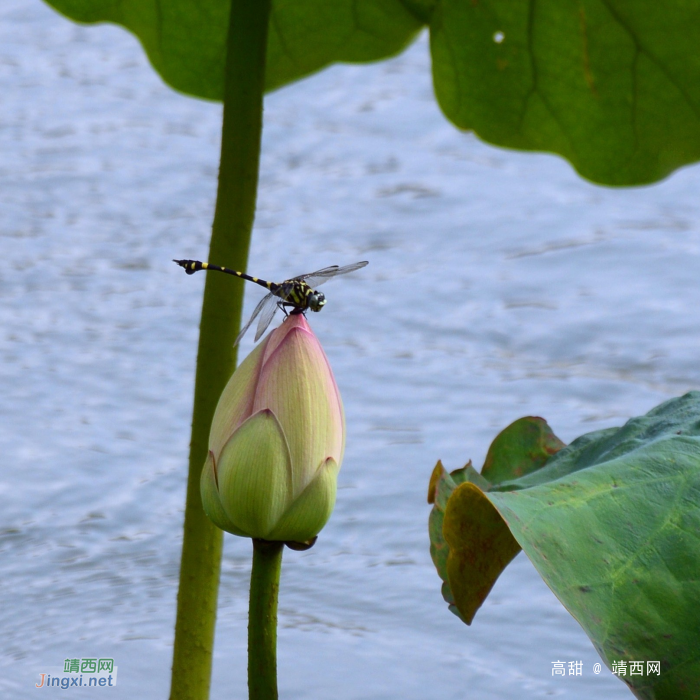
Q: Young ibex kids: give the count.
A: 0